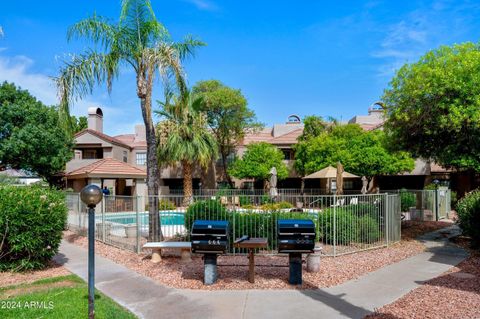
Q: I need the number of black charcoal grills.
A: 2